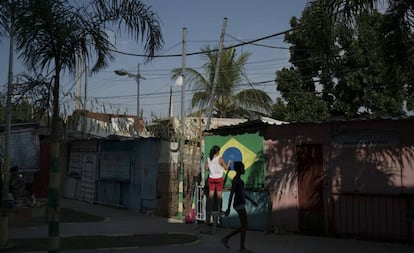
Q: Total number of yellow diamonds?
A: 1